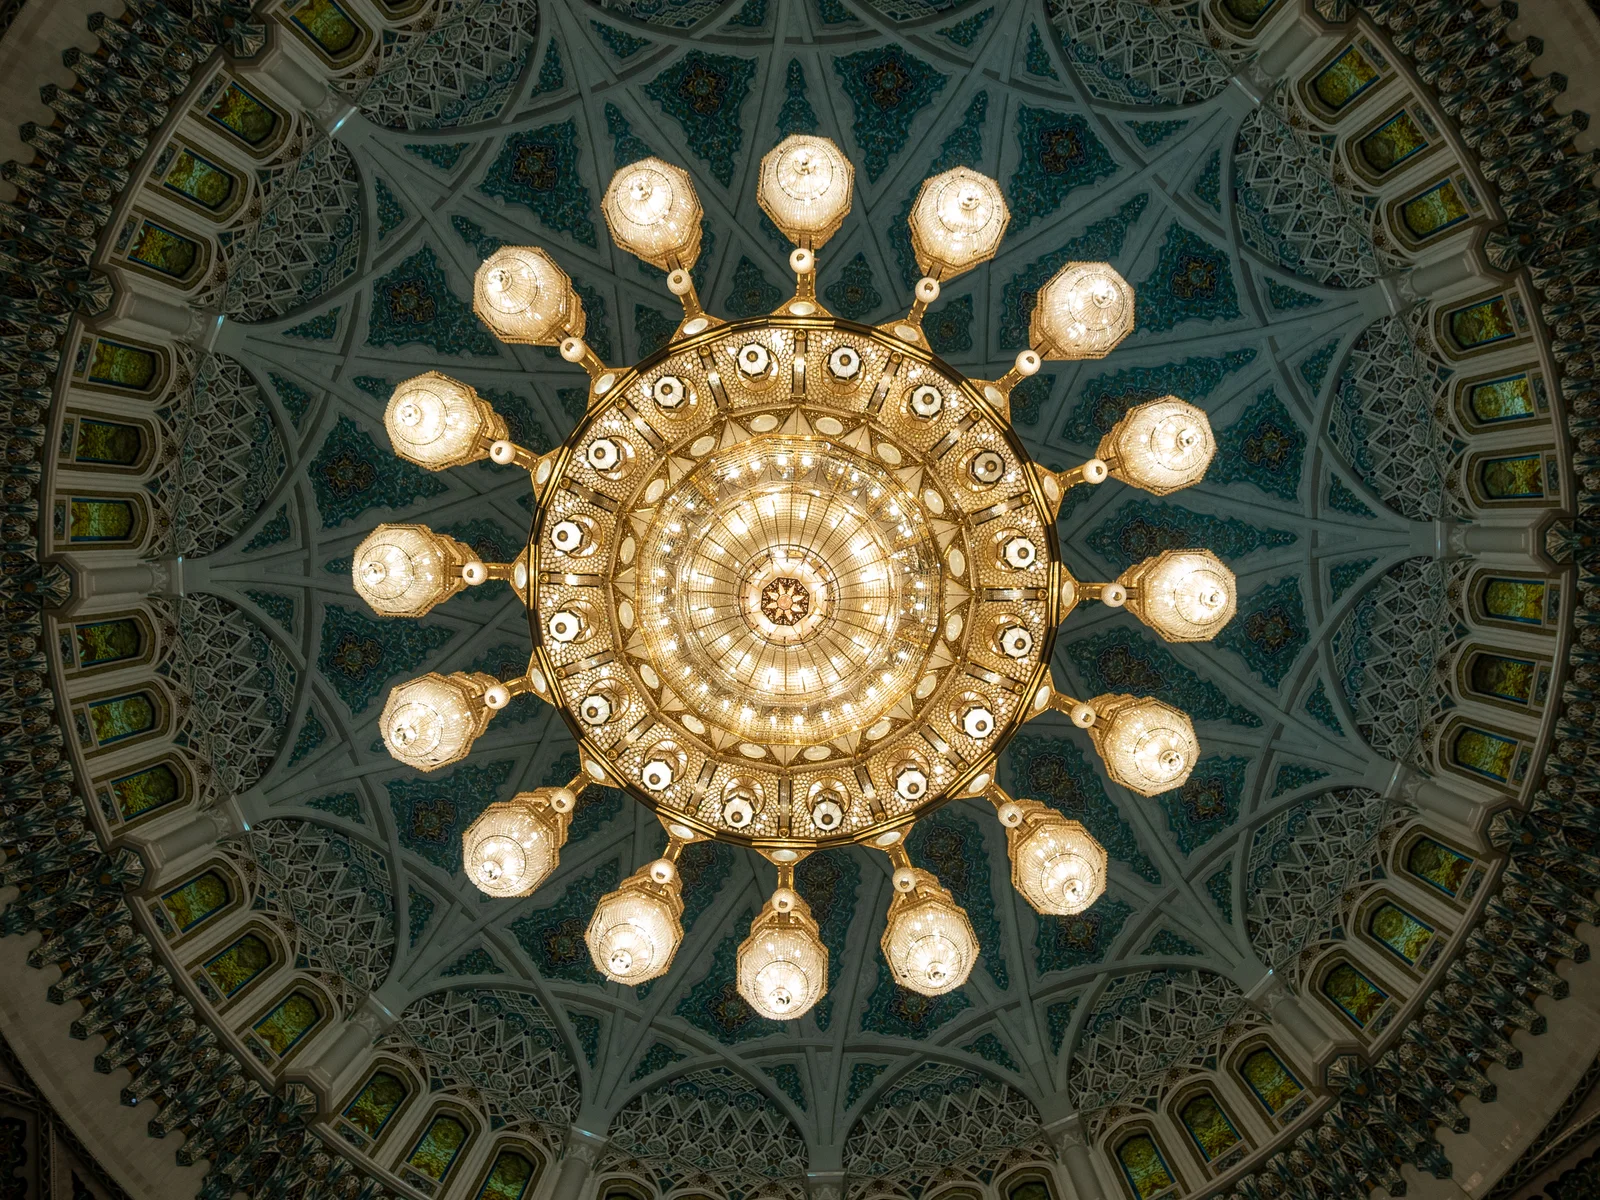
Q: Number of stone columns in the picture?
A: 13